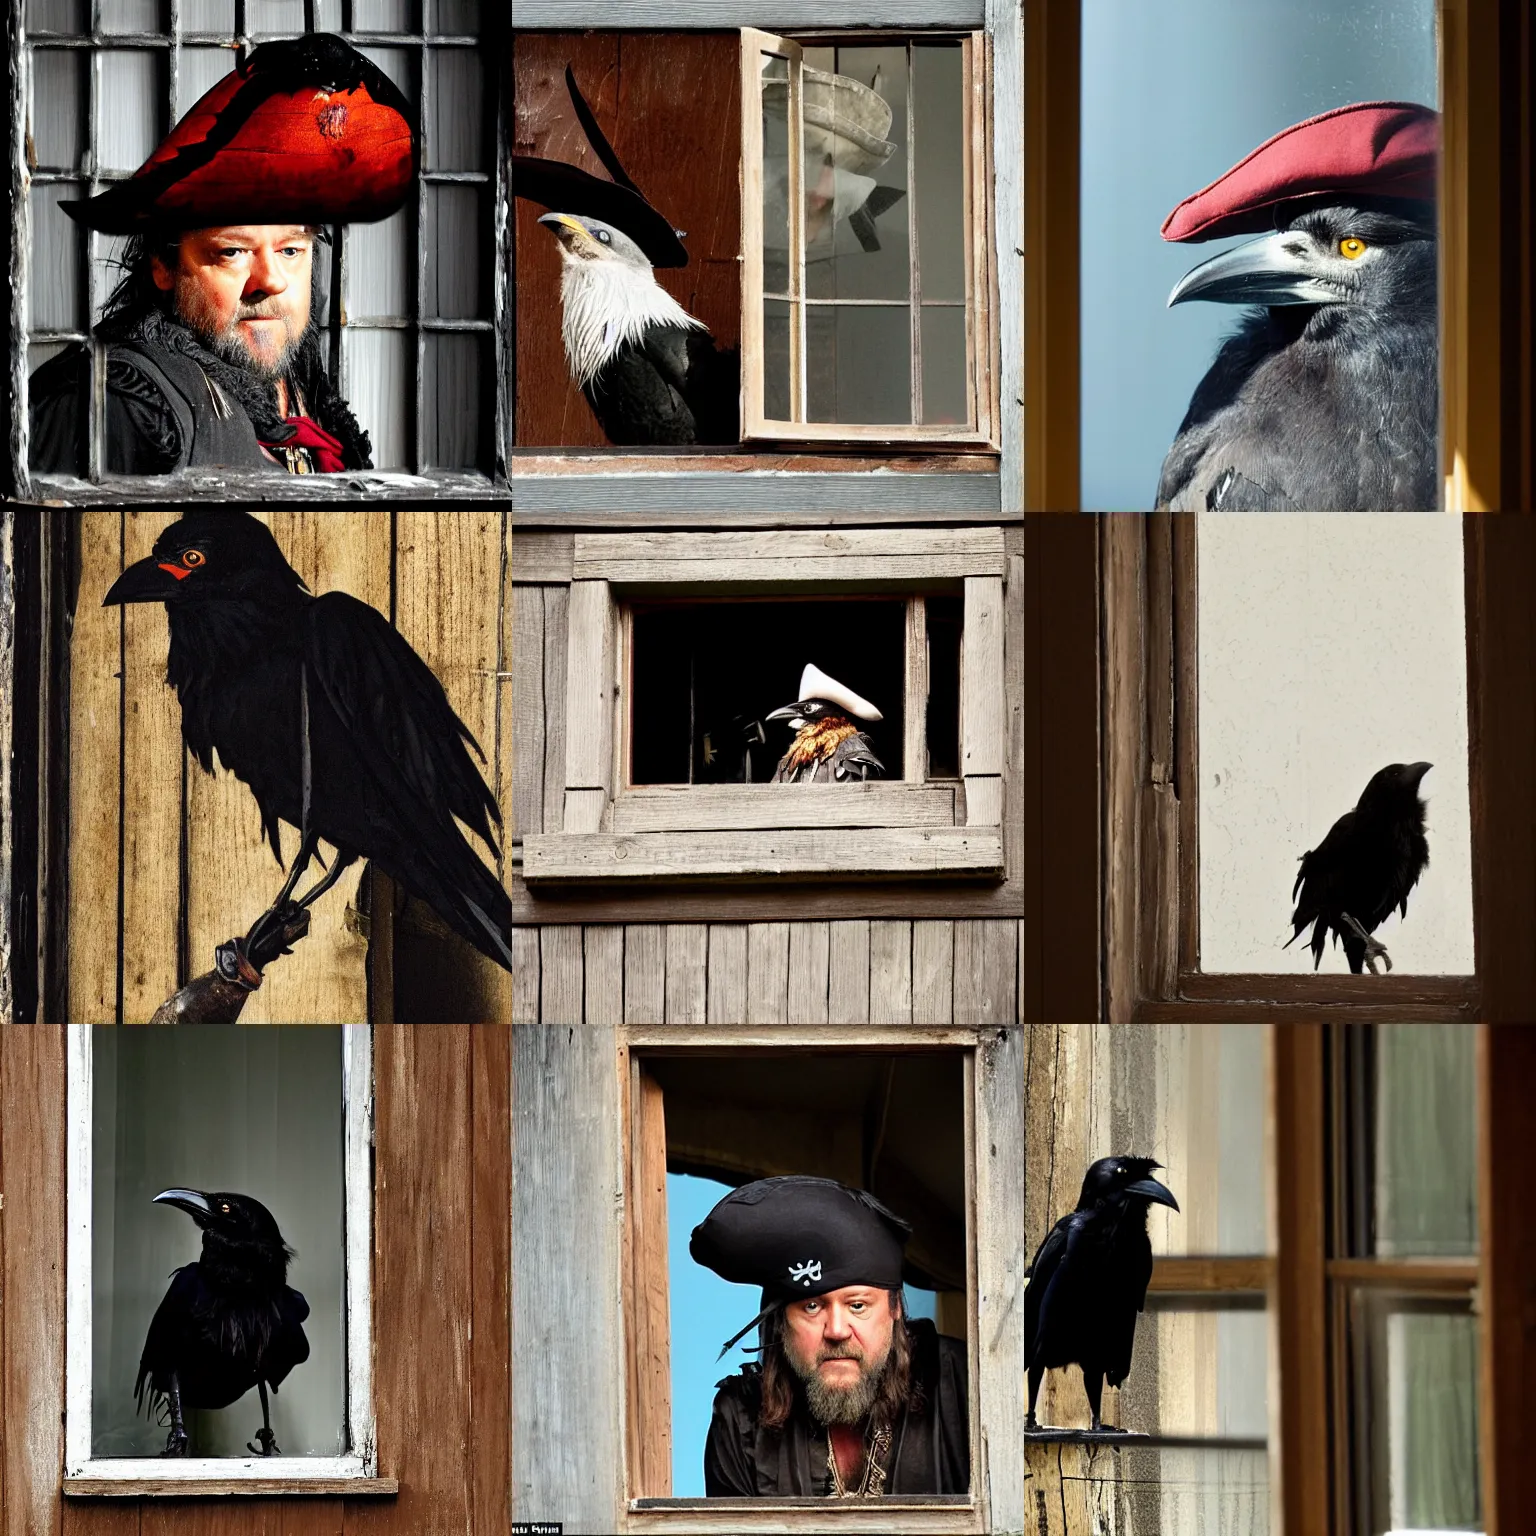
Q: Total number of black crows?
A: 4